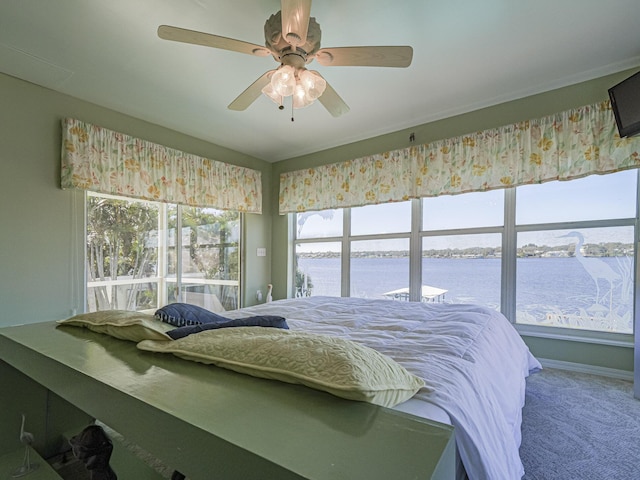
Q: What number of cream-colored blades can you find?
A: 5